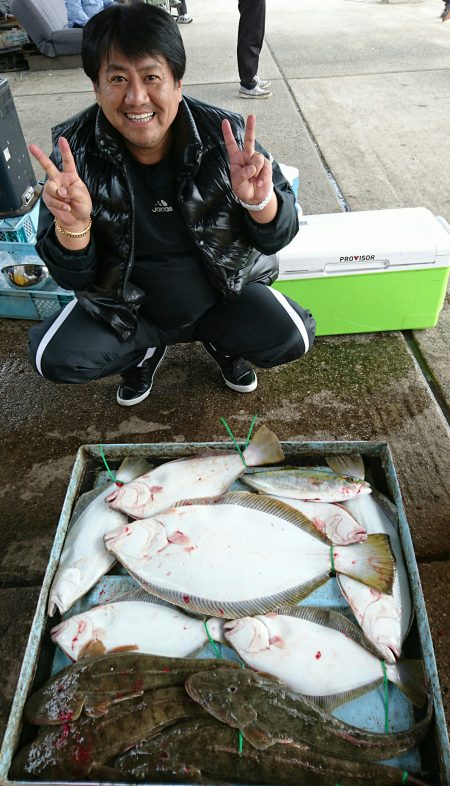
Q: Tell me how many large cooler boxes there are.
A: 1